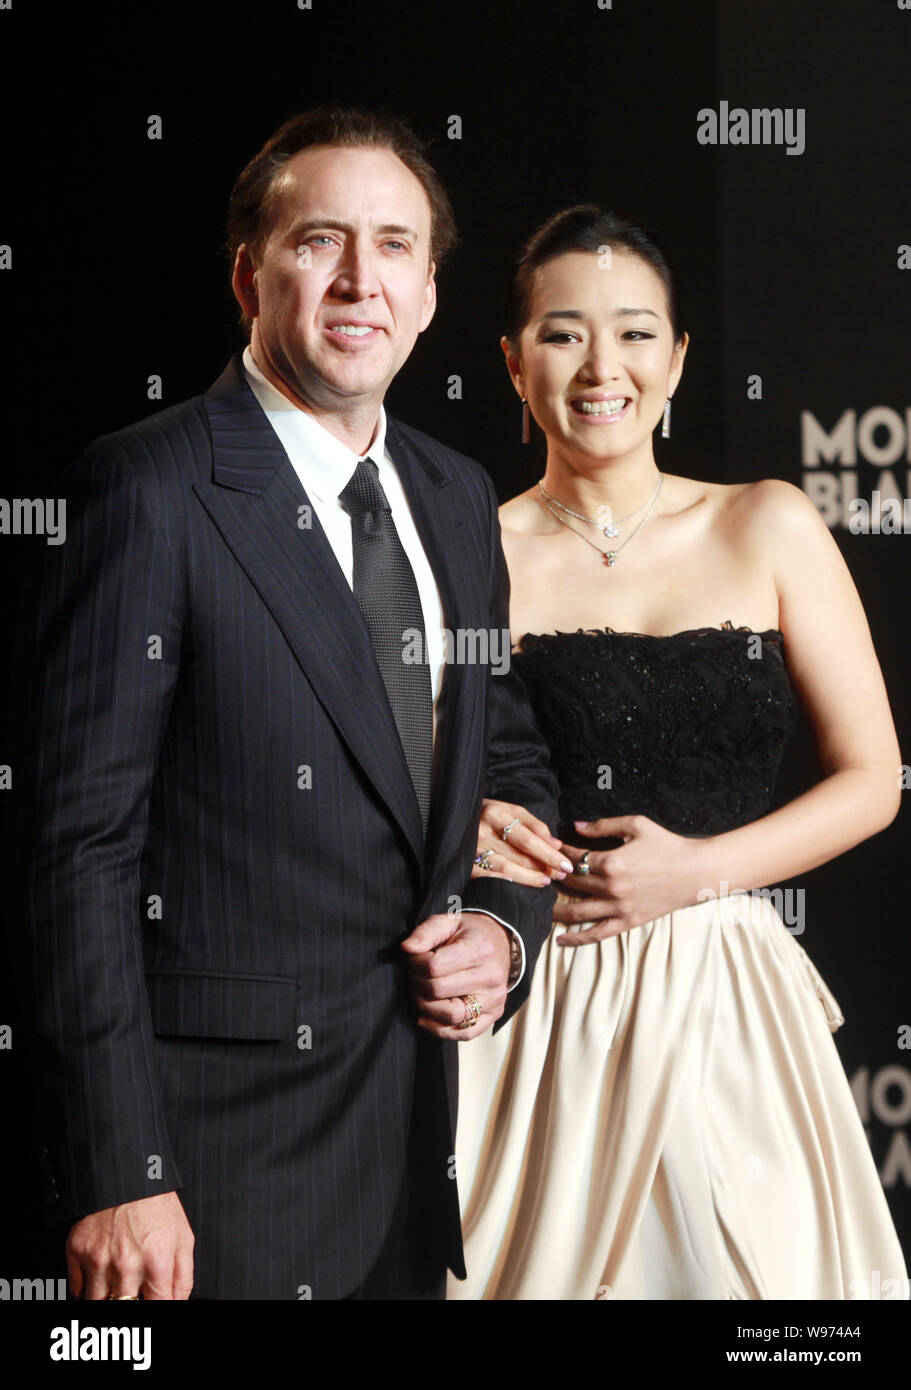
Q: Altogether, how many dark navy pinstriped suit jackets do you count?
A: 1